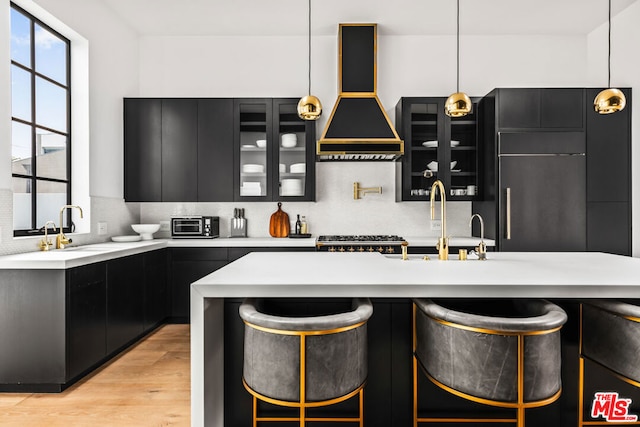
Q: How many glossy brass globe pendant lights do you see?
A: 3